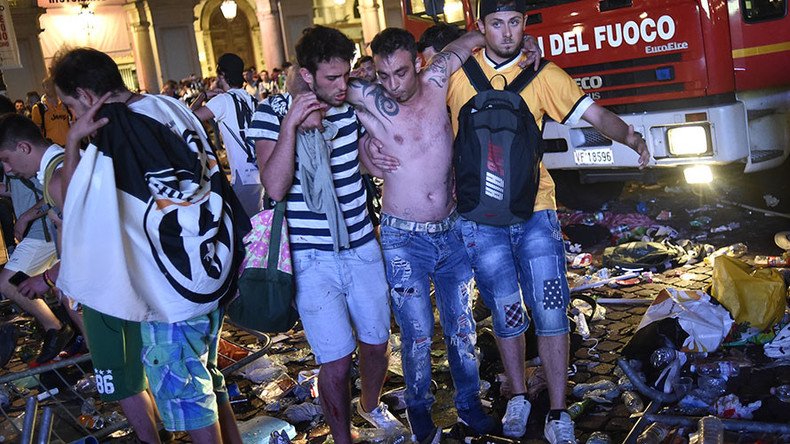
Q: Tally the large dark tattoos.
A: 2